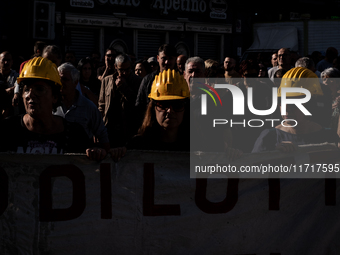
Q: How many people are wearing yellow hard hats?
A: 3